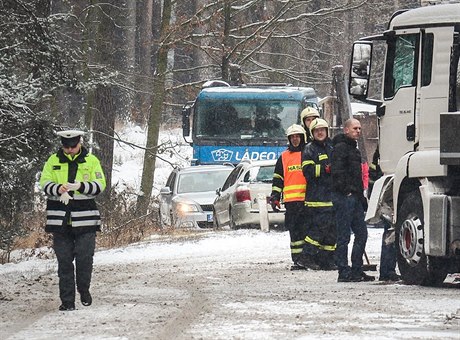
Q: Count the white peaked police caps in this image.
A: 1